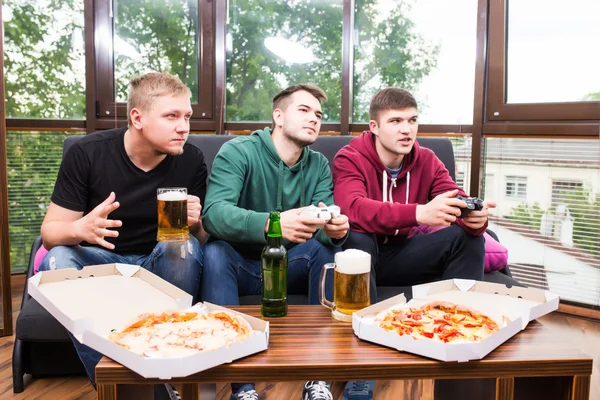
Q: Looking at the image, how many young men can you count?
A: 3